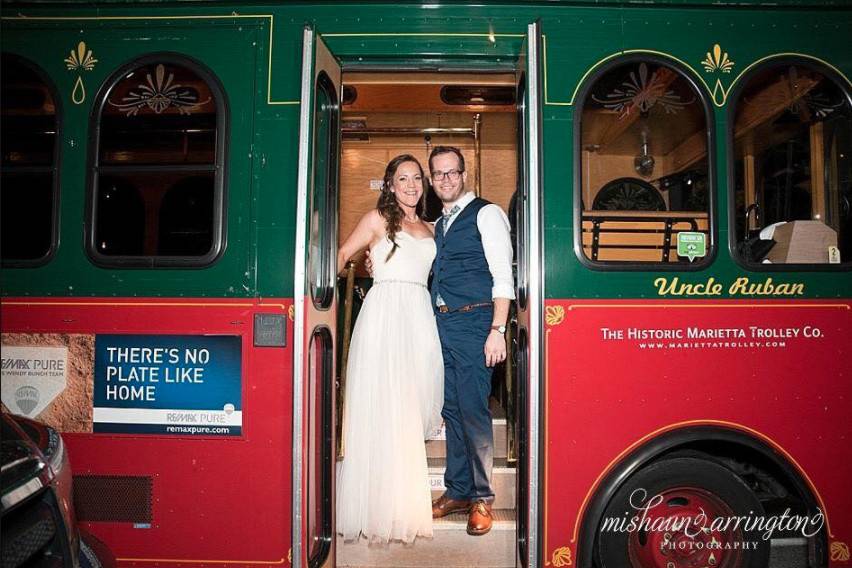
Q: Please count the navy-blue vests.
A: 1